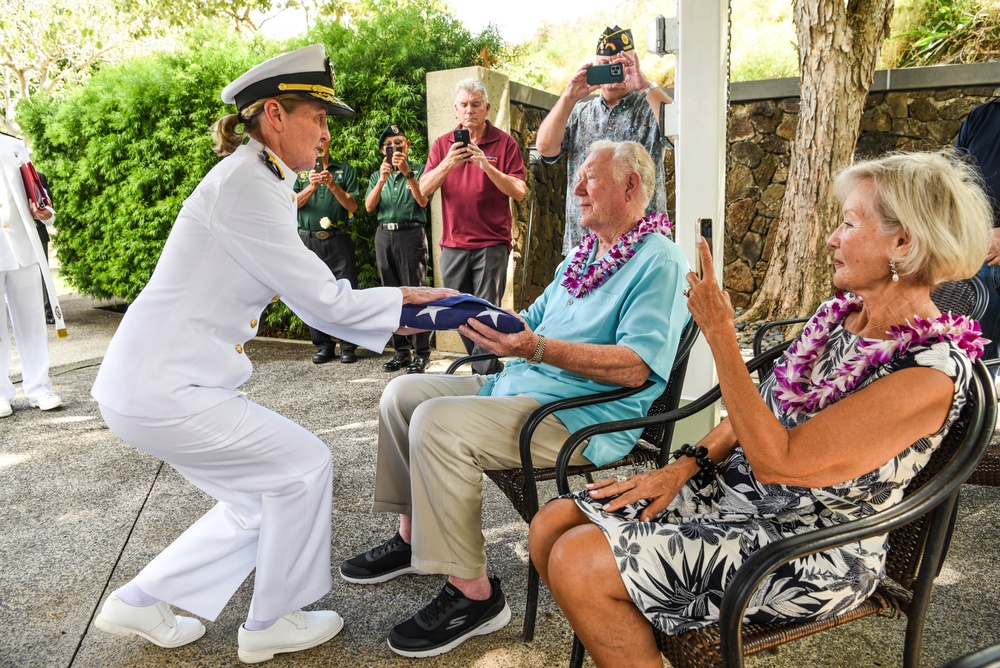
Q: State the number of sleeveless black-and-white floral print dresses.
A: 1